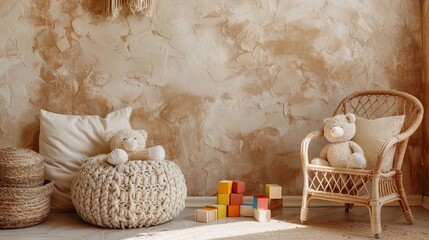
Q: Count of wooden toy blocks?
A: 12